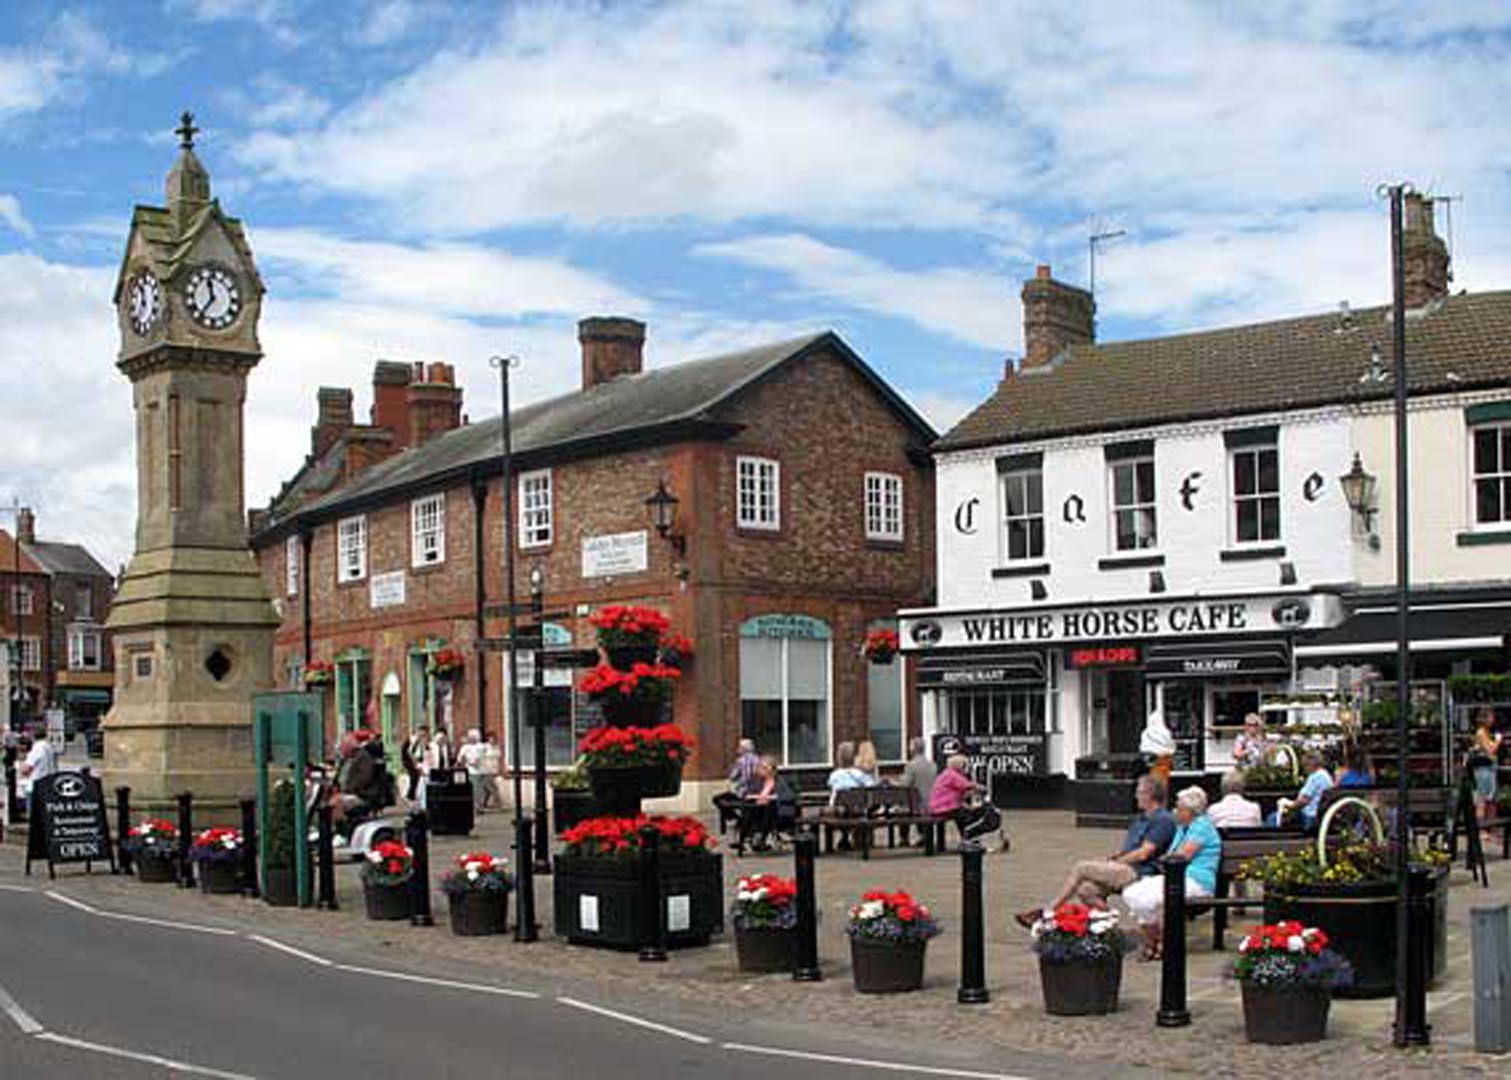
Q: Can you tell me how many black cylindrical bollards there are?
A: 11